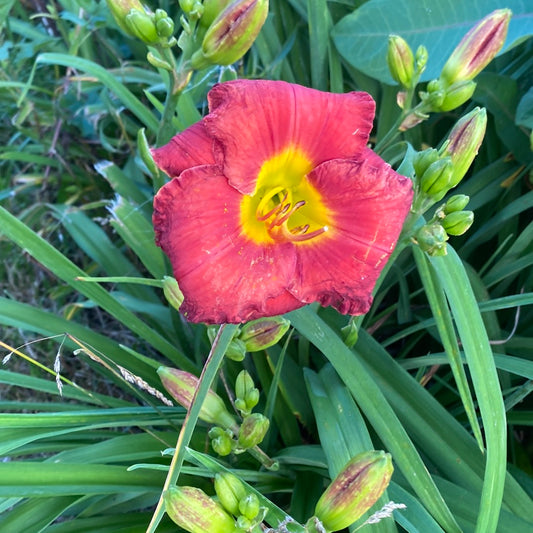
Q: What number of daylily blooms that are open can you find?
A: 1